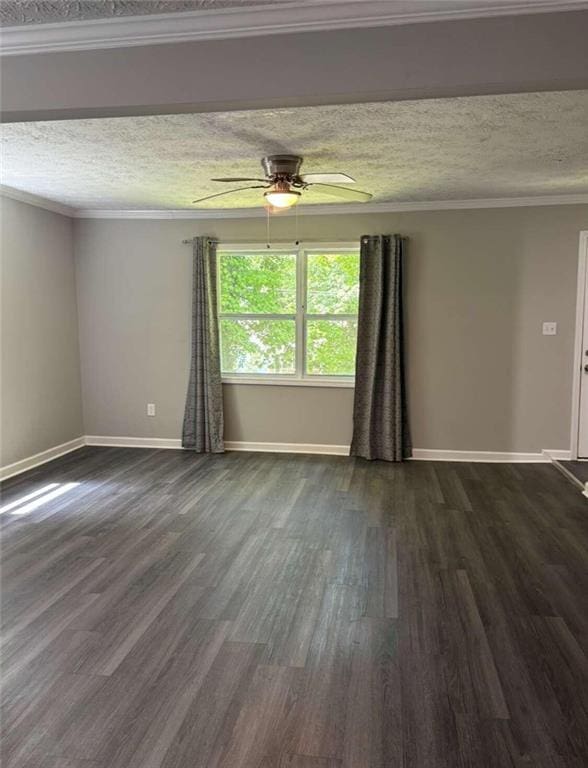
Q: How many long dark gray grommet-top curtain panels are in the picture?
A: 2